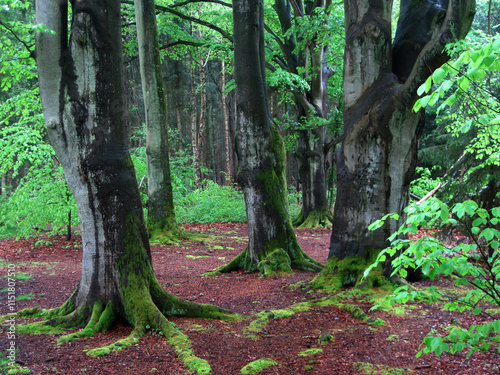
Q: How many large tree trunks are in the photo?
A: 5